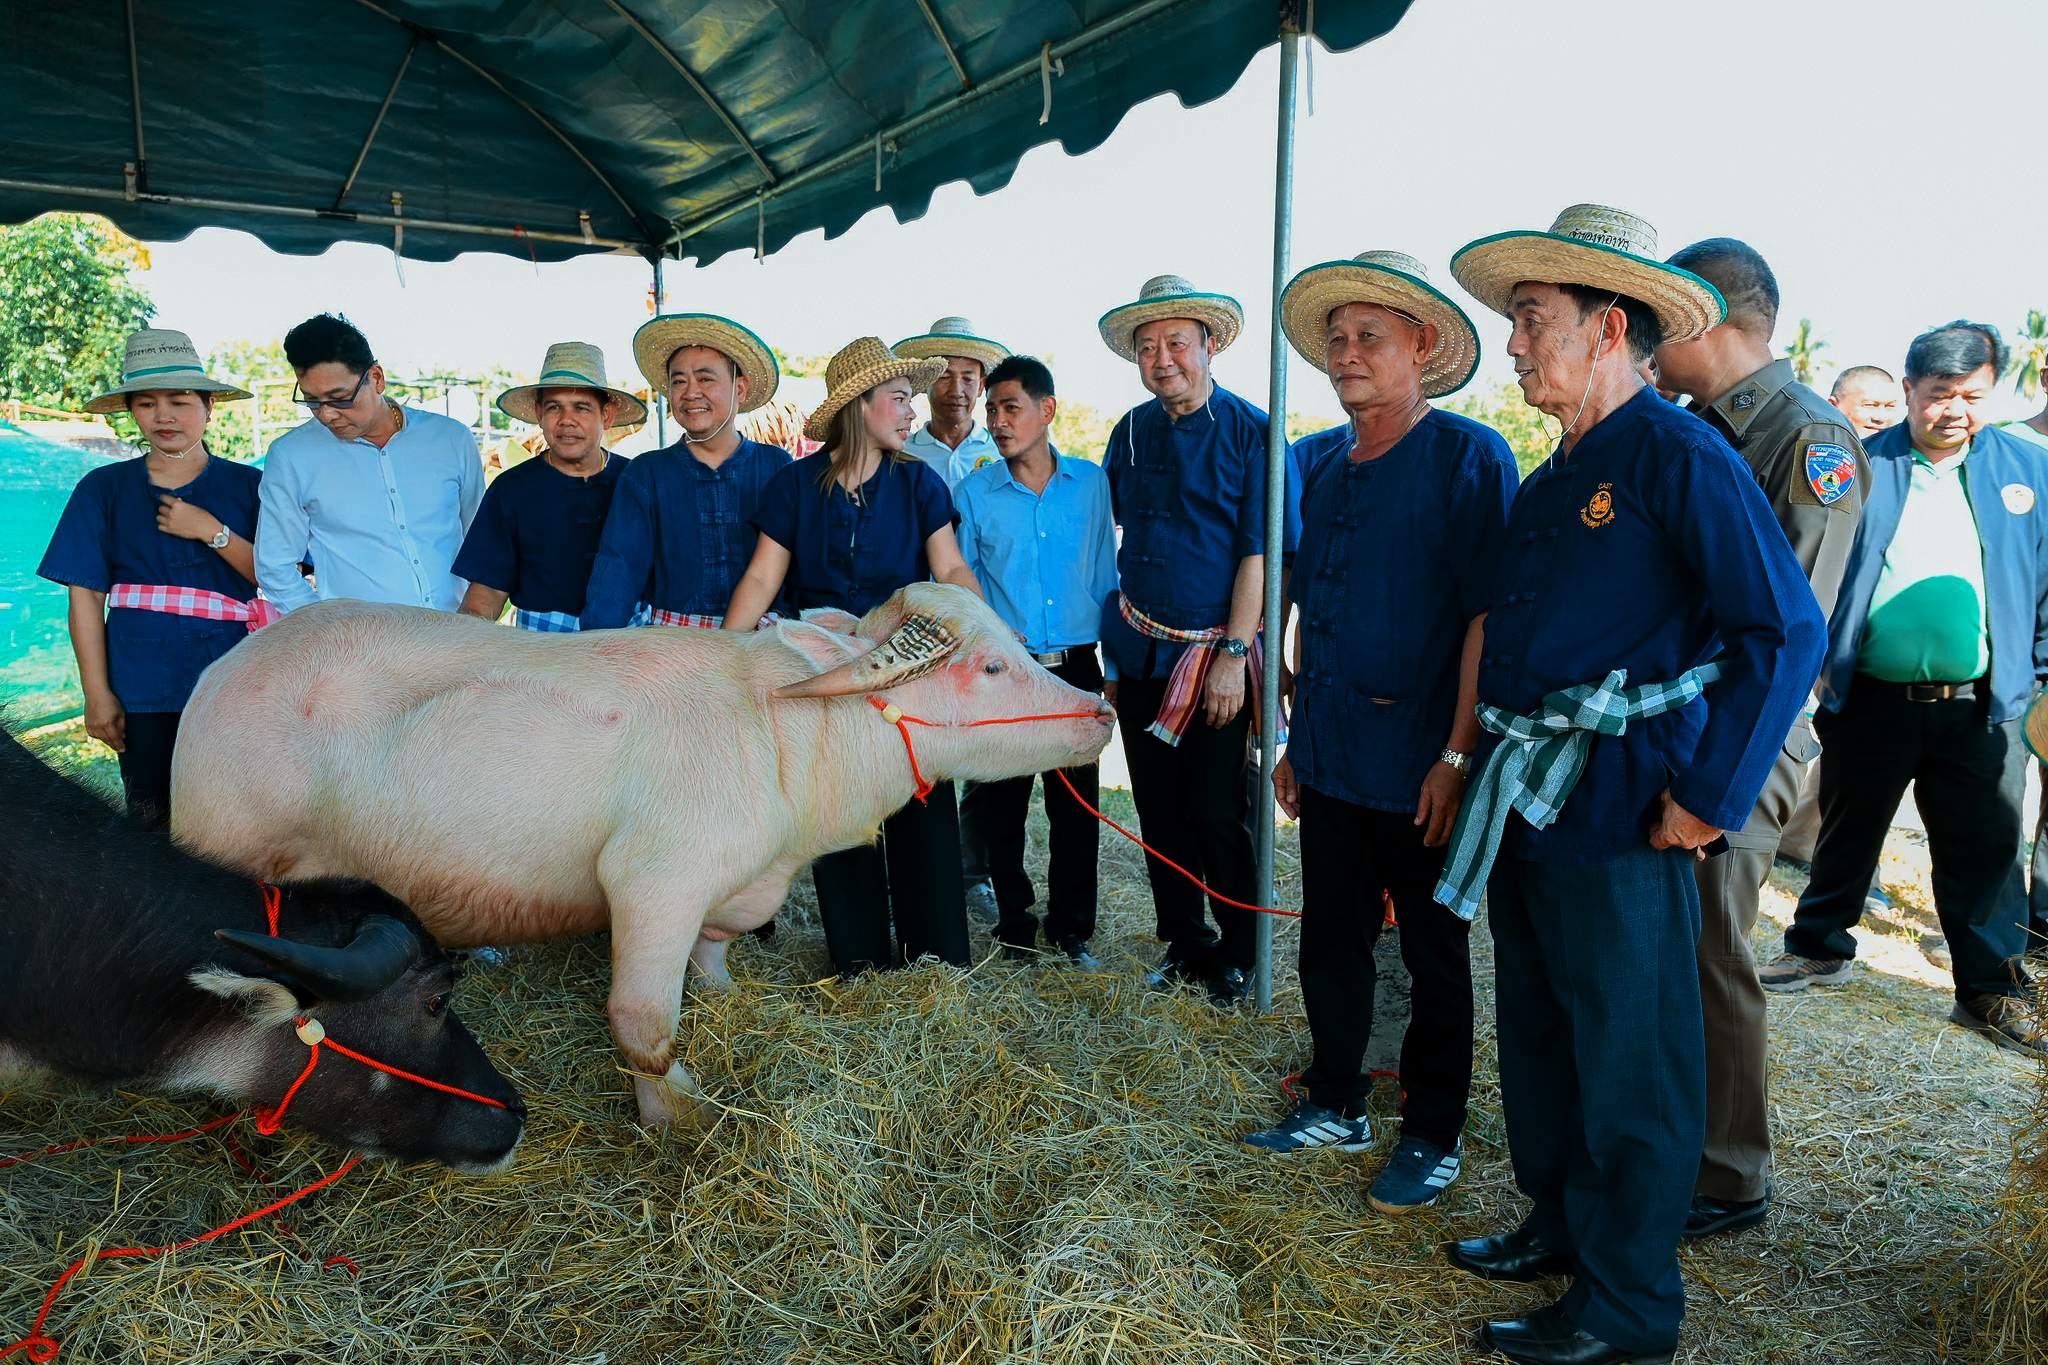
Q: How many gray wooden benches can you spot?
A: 0